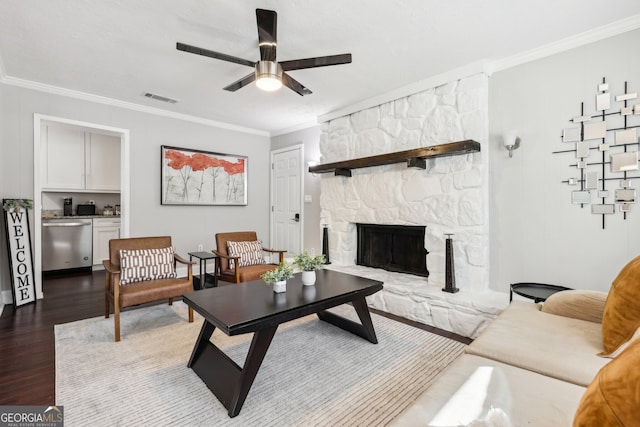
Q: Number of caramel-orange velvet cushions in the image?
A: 2